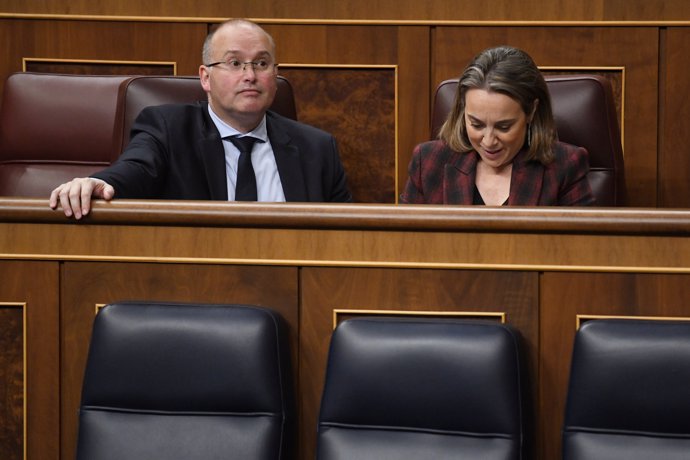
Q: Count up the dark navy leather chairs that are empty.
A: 3